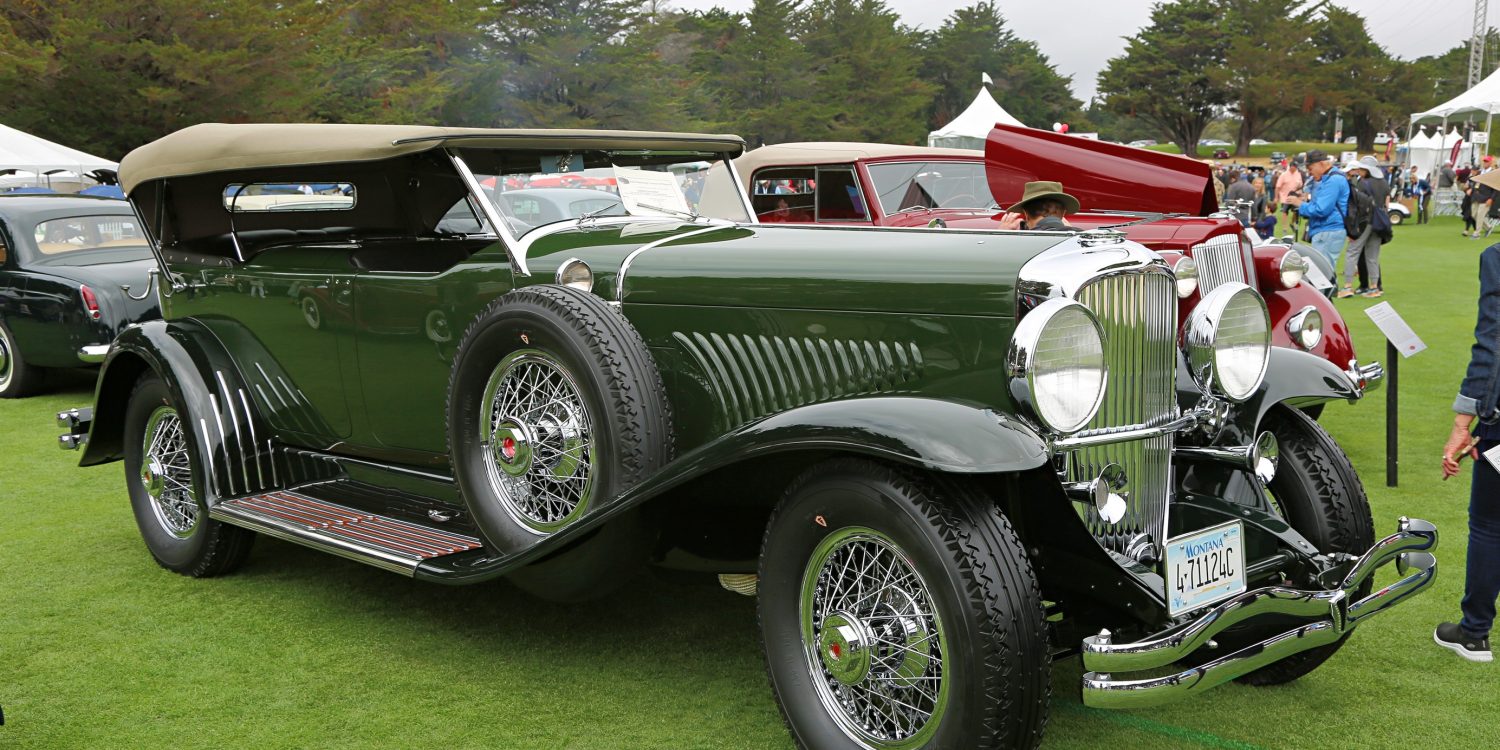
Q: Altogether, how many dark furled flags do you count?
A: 2